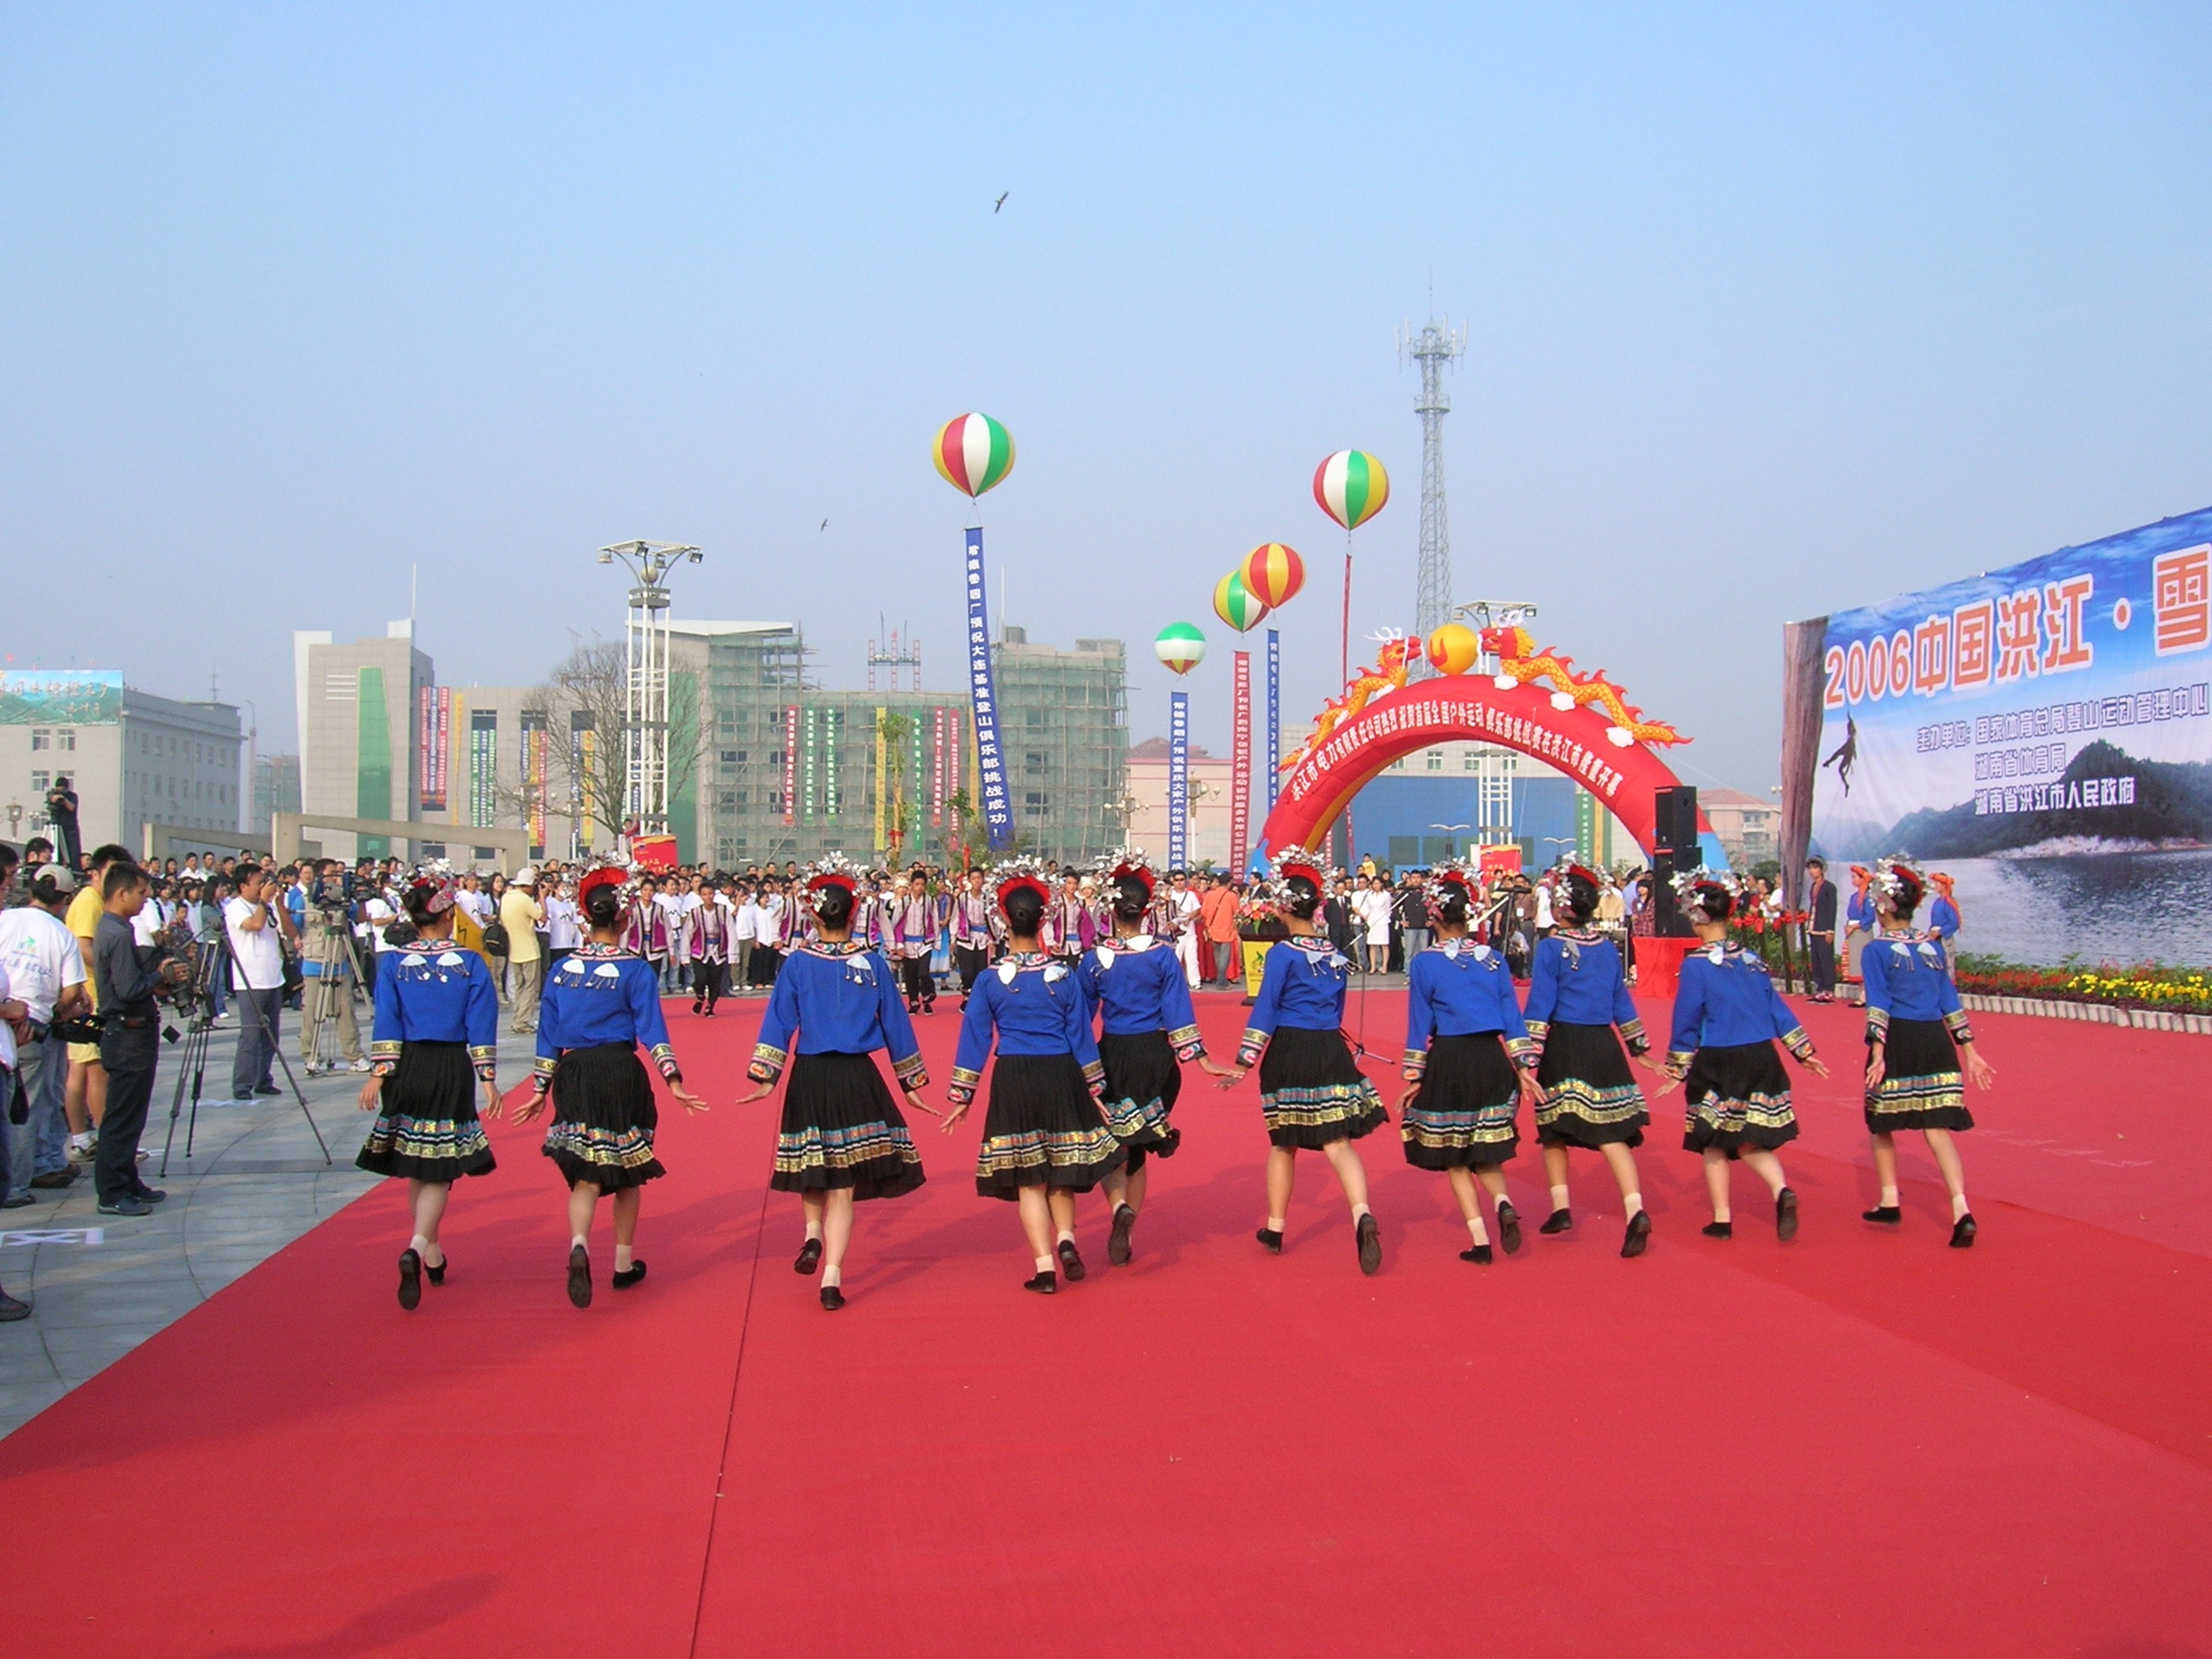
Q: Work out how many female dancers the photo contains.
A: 10